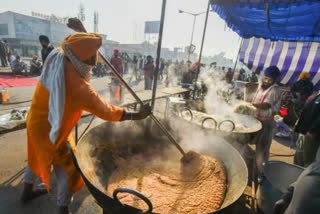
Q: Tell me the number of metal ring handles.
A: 4